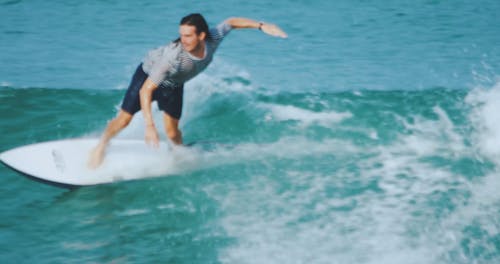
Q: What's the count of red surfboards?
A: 0